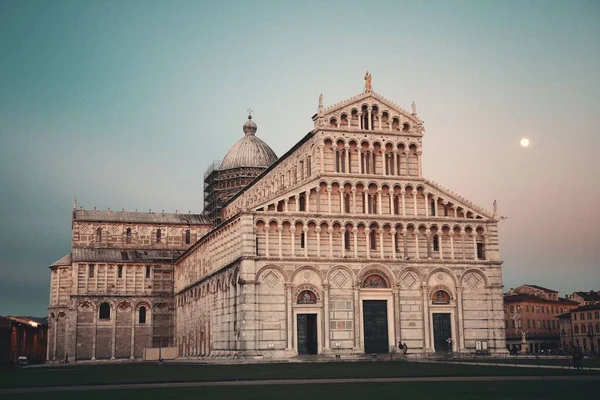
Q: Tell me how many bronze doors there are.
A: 3